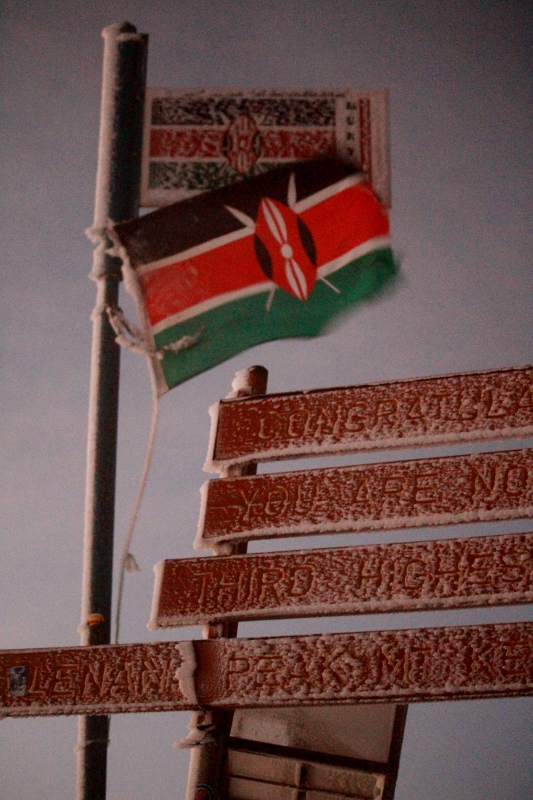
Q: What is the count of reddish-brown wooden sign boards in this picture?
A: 4